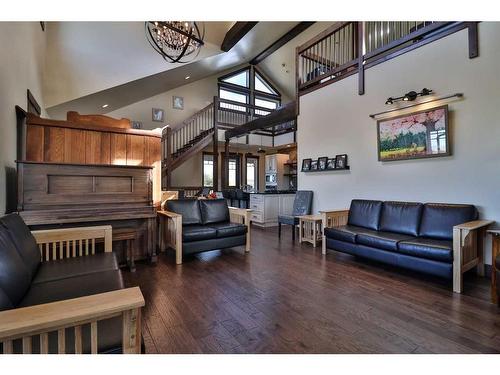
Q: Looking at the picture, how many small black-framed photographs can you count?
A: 5